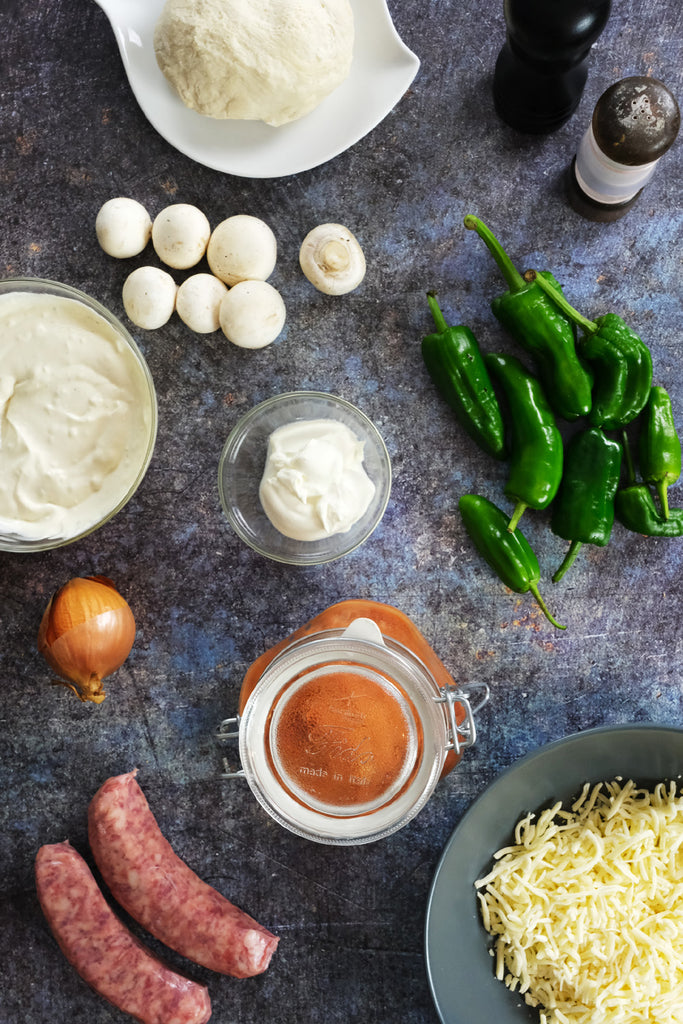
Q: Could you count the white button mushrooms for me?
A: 7